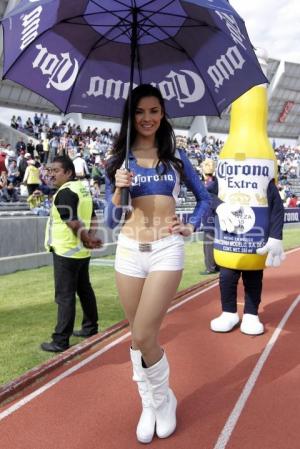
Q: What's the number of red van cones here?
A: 0